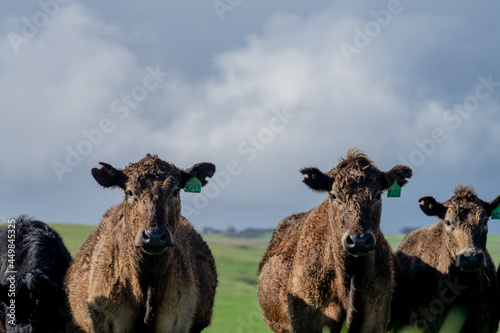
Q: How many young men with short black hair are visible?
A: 0